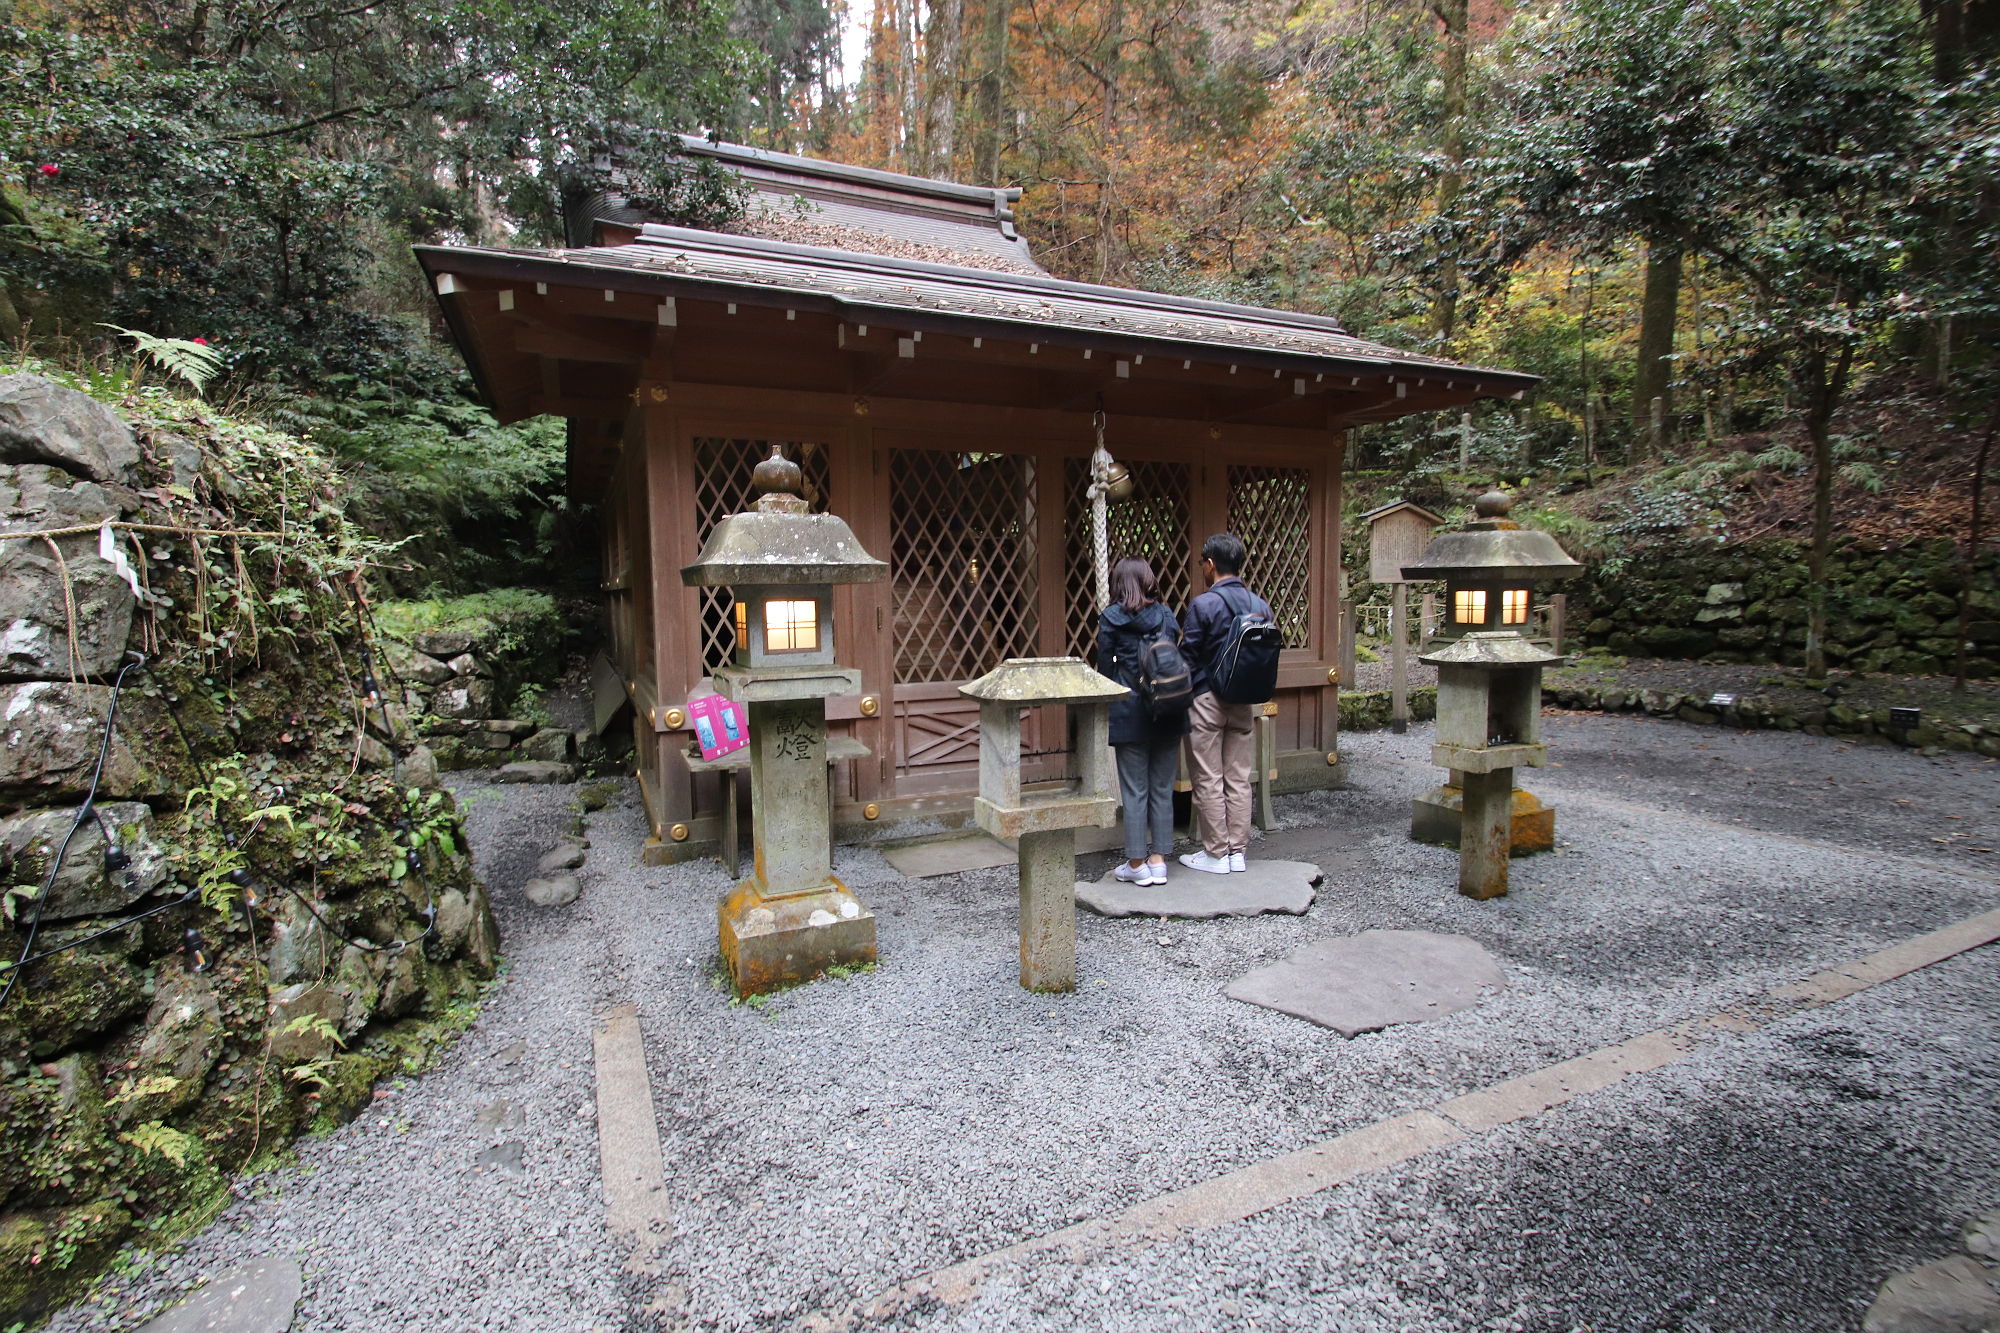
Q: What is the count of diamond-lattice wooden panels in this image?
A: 4